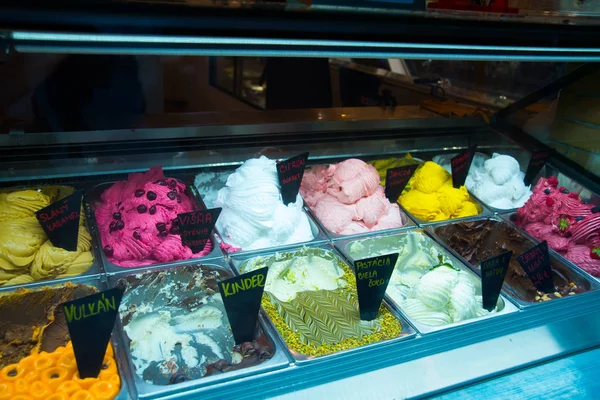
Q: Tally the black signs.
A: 11